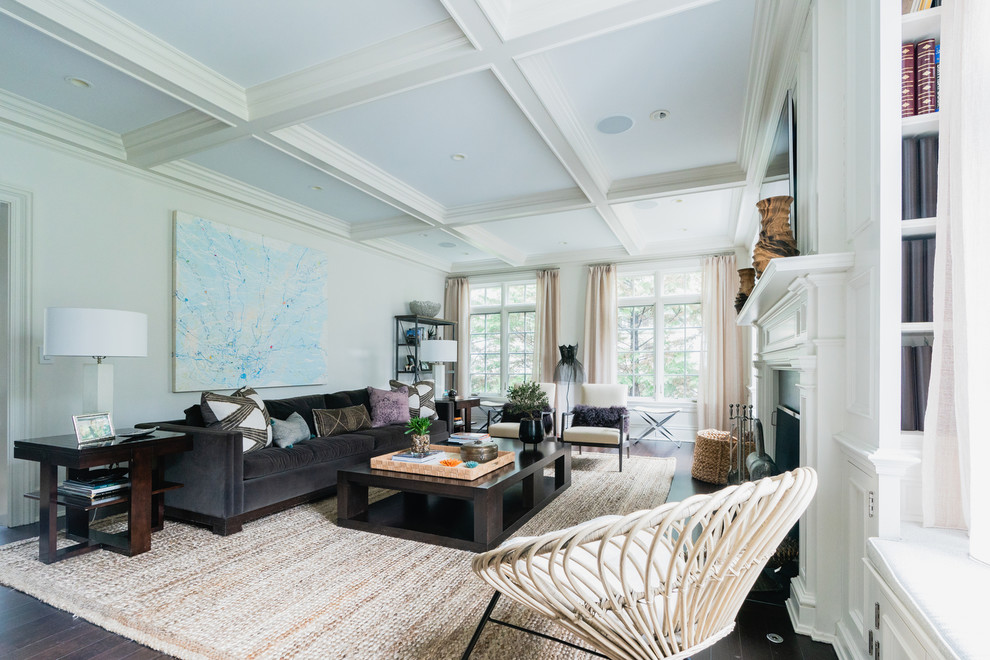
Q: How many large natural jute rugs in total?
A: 1